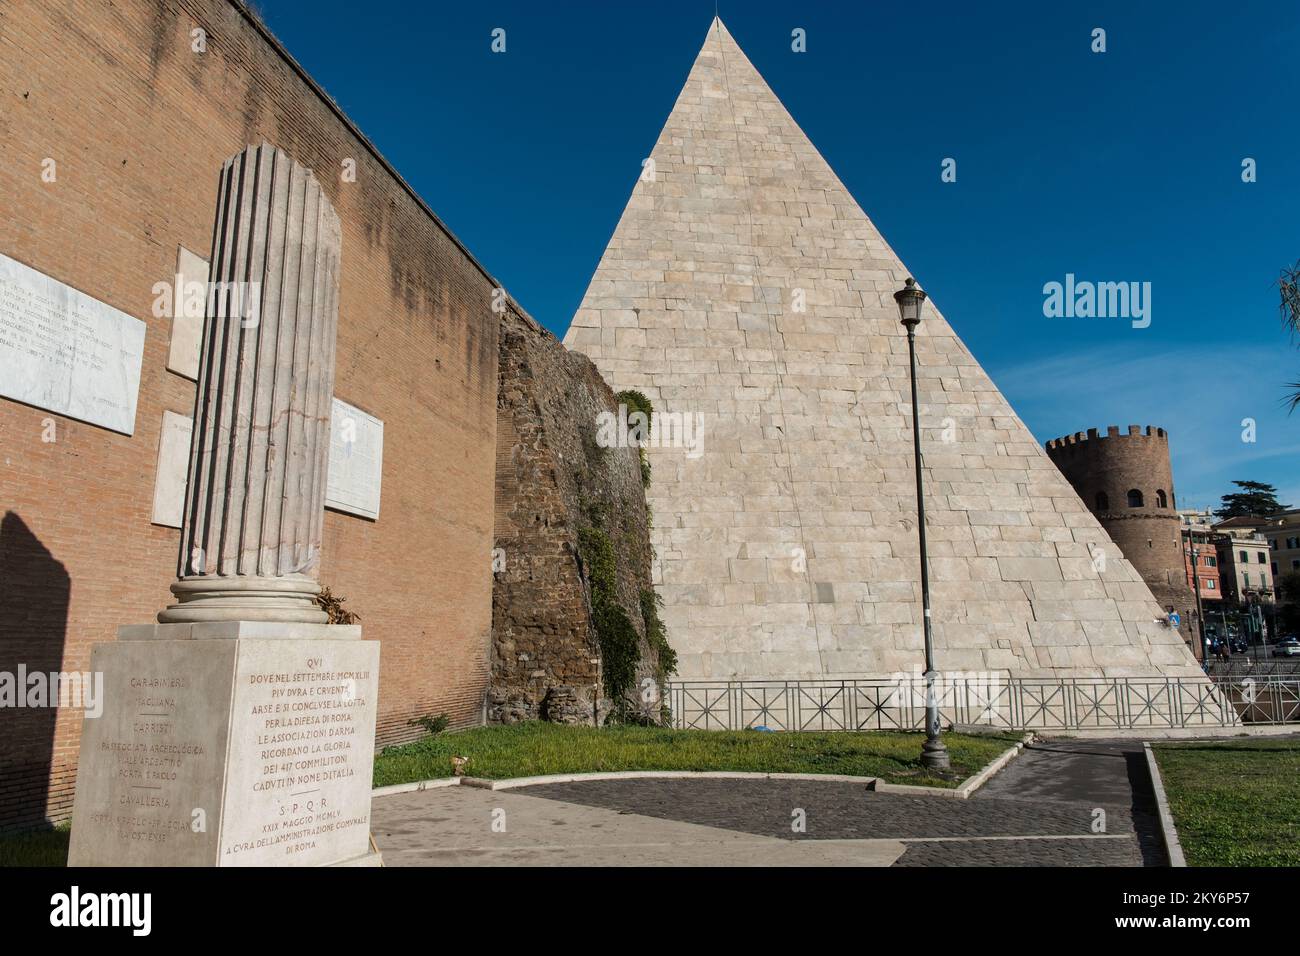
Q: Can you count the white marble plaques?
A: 4